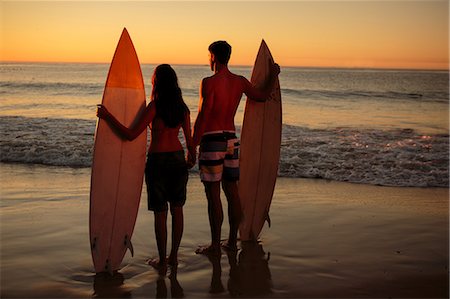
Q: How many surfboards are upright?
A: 2